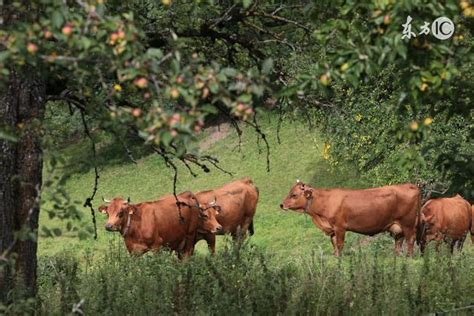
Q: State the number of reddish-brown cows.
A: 4